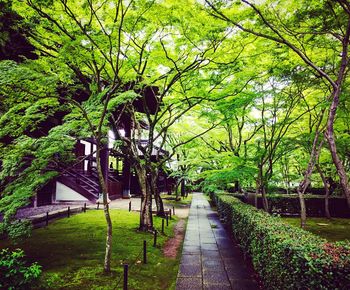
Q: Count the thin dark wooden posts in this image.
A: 12